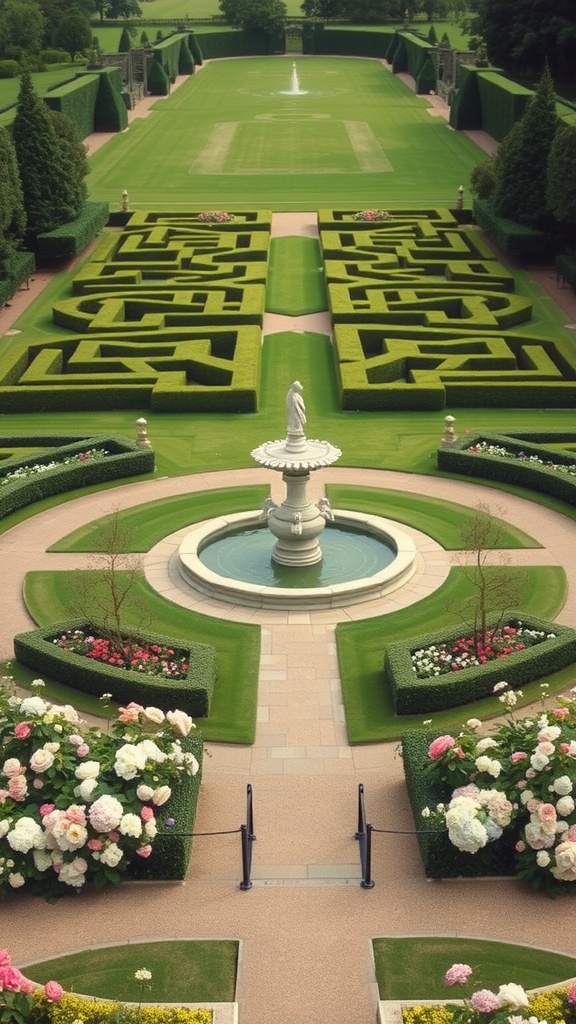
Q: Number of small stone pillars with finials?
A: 4